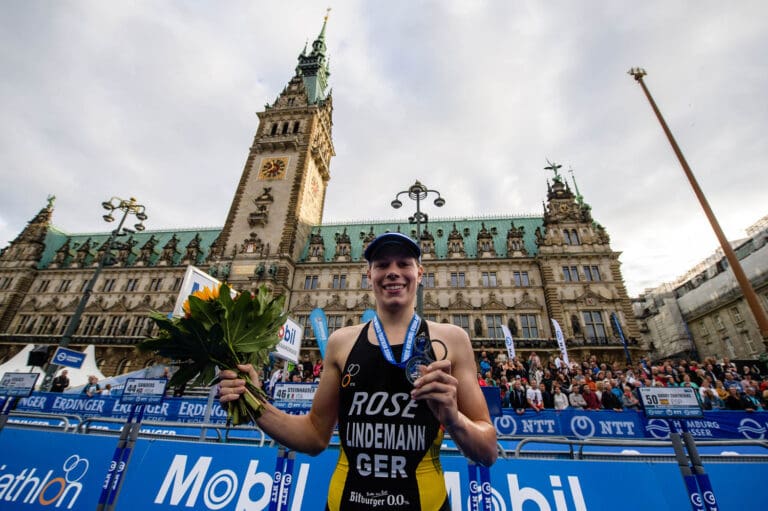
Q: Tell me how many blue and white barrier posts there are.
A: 8